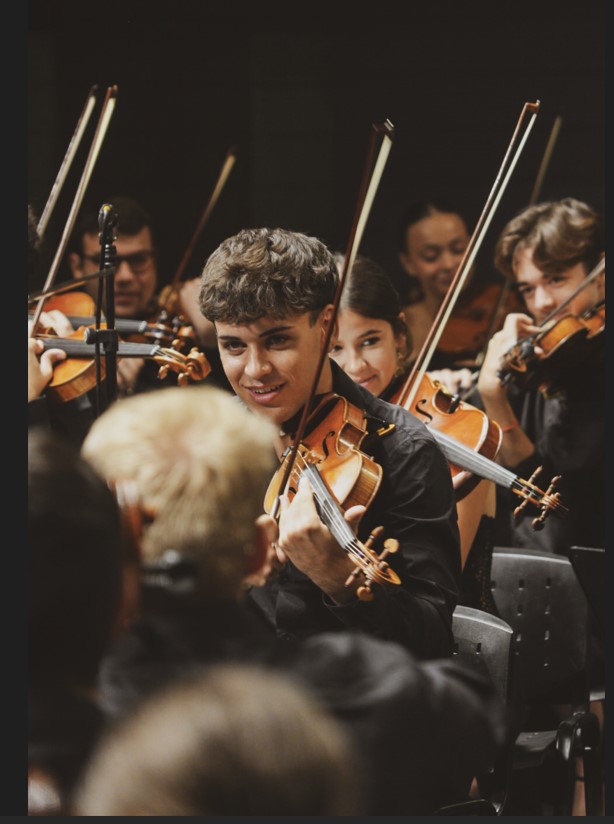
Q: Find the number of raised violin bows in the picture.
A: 6